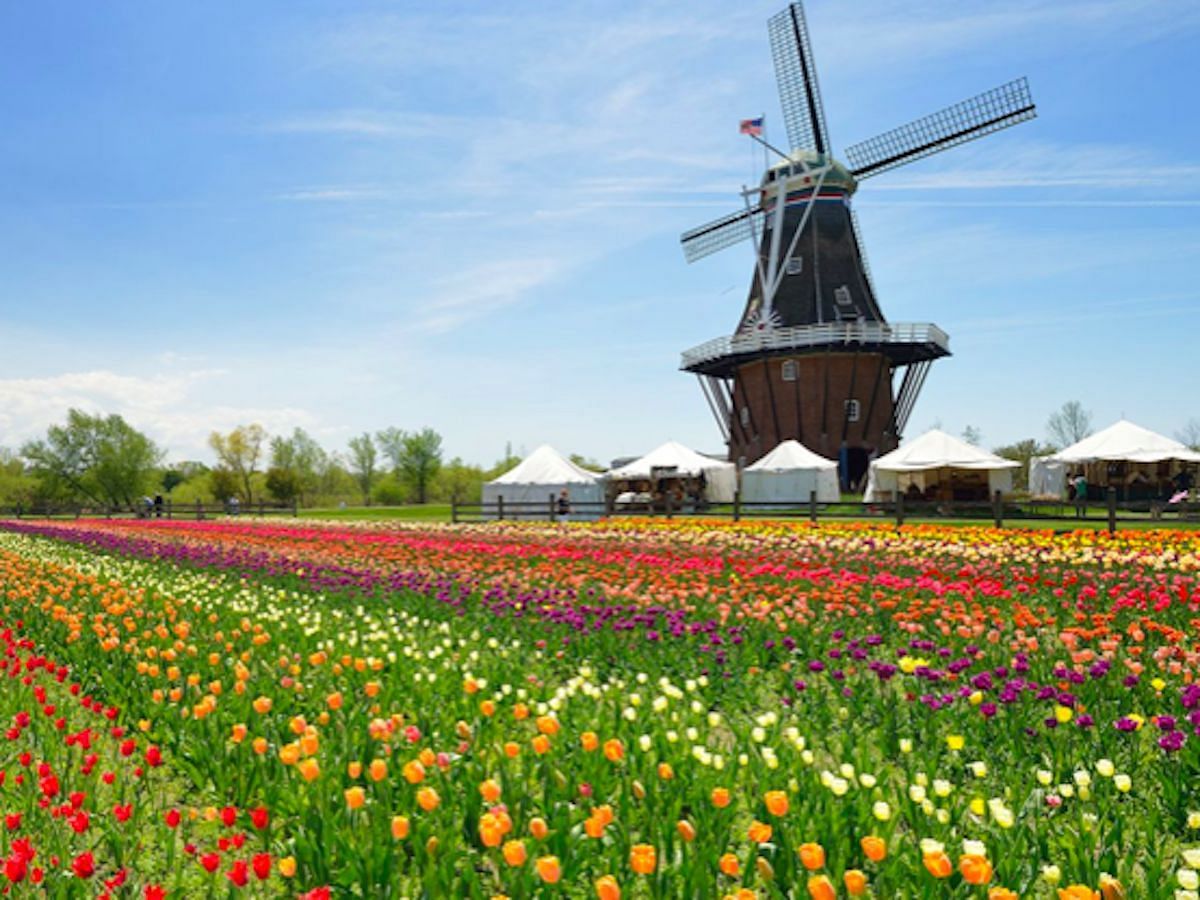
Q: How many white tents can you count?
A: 5